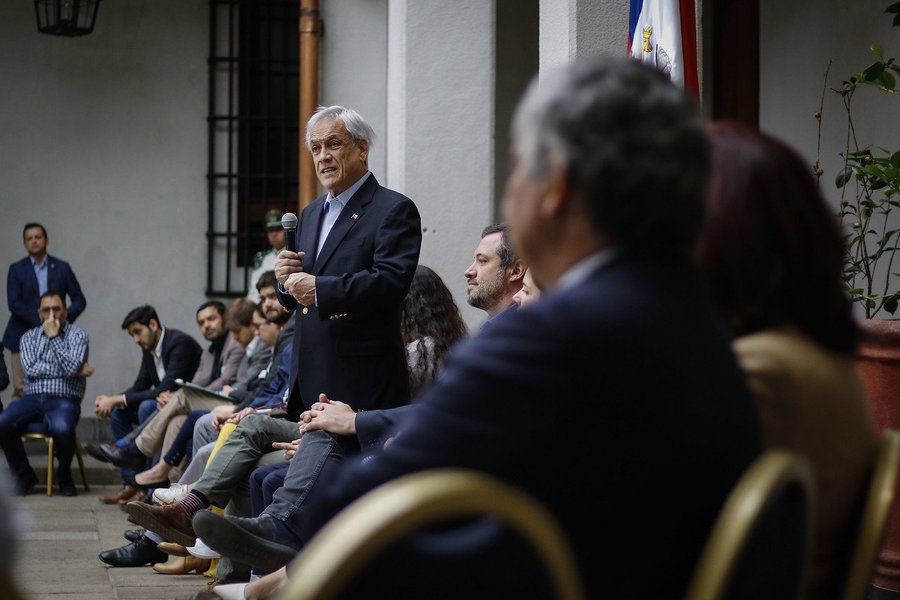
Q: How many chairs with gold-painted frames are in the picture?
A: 4